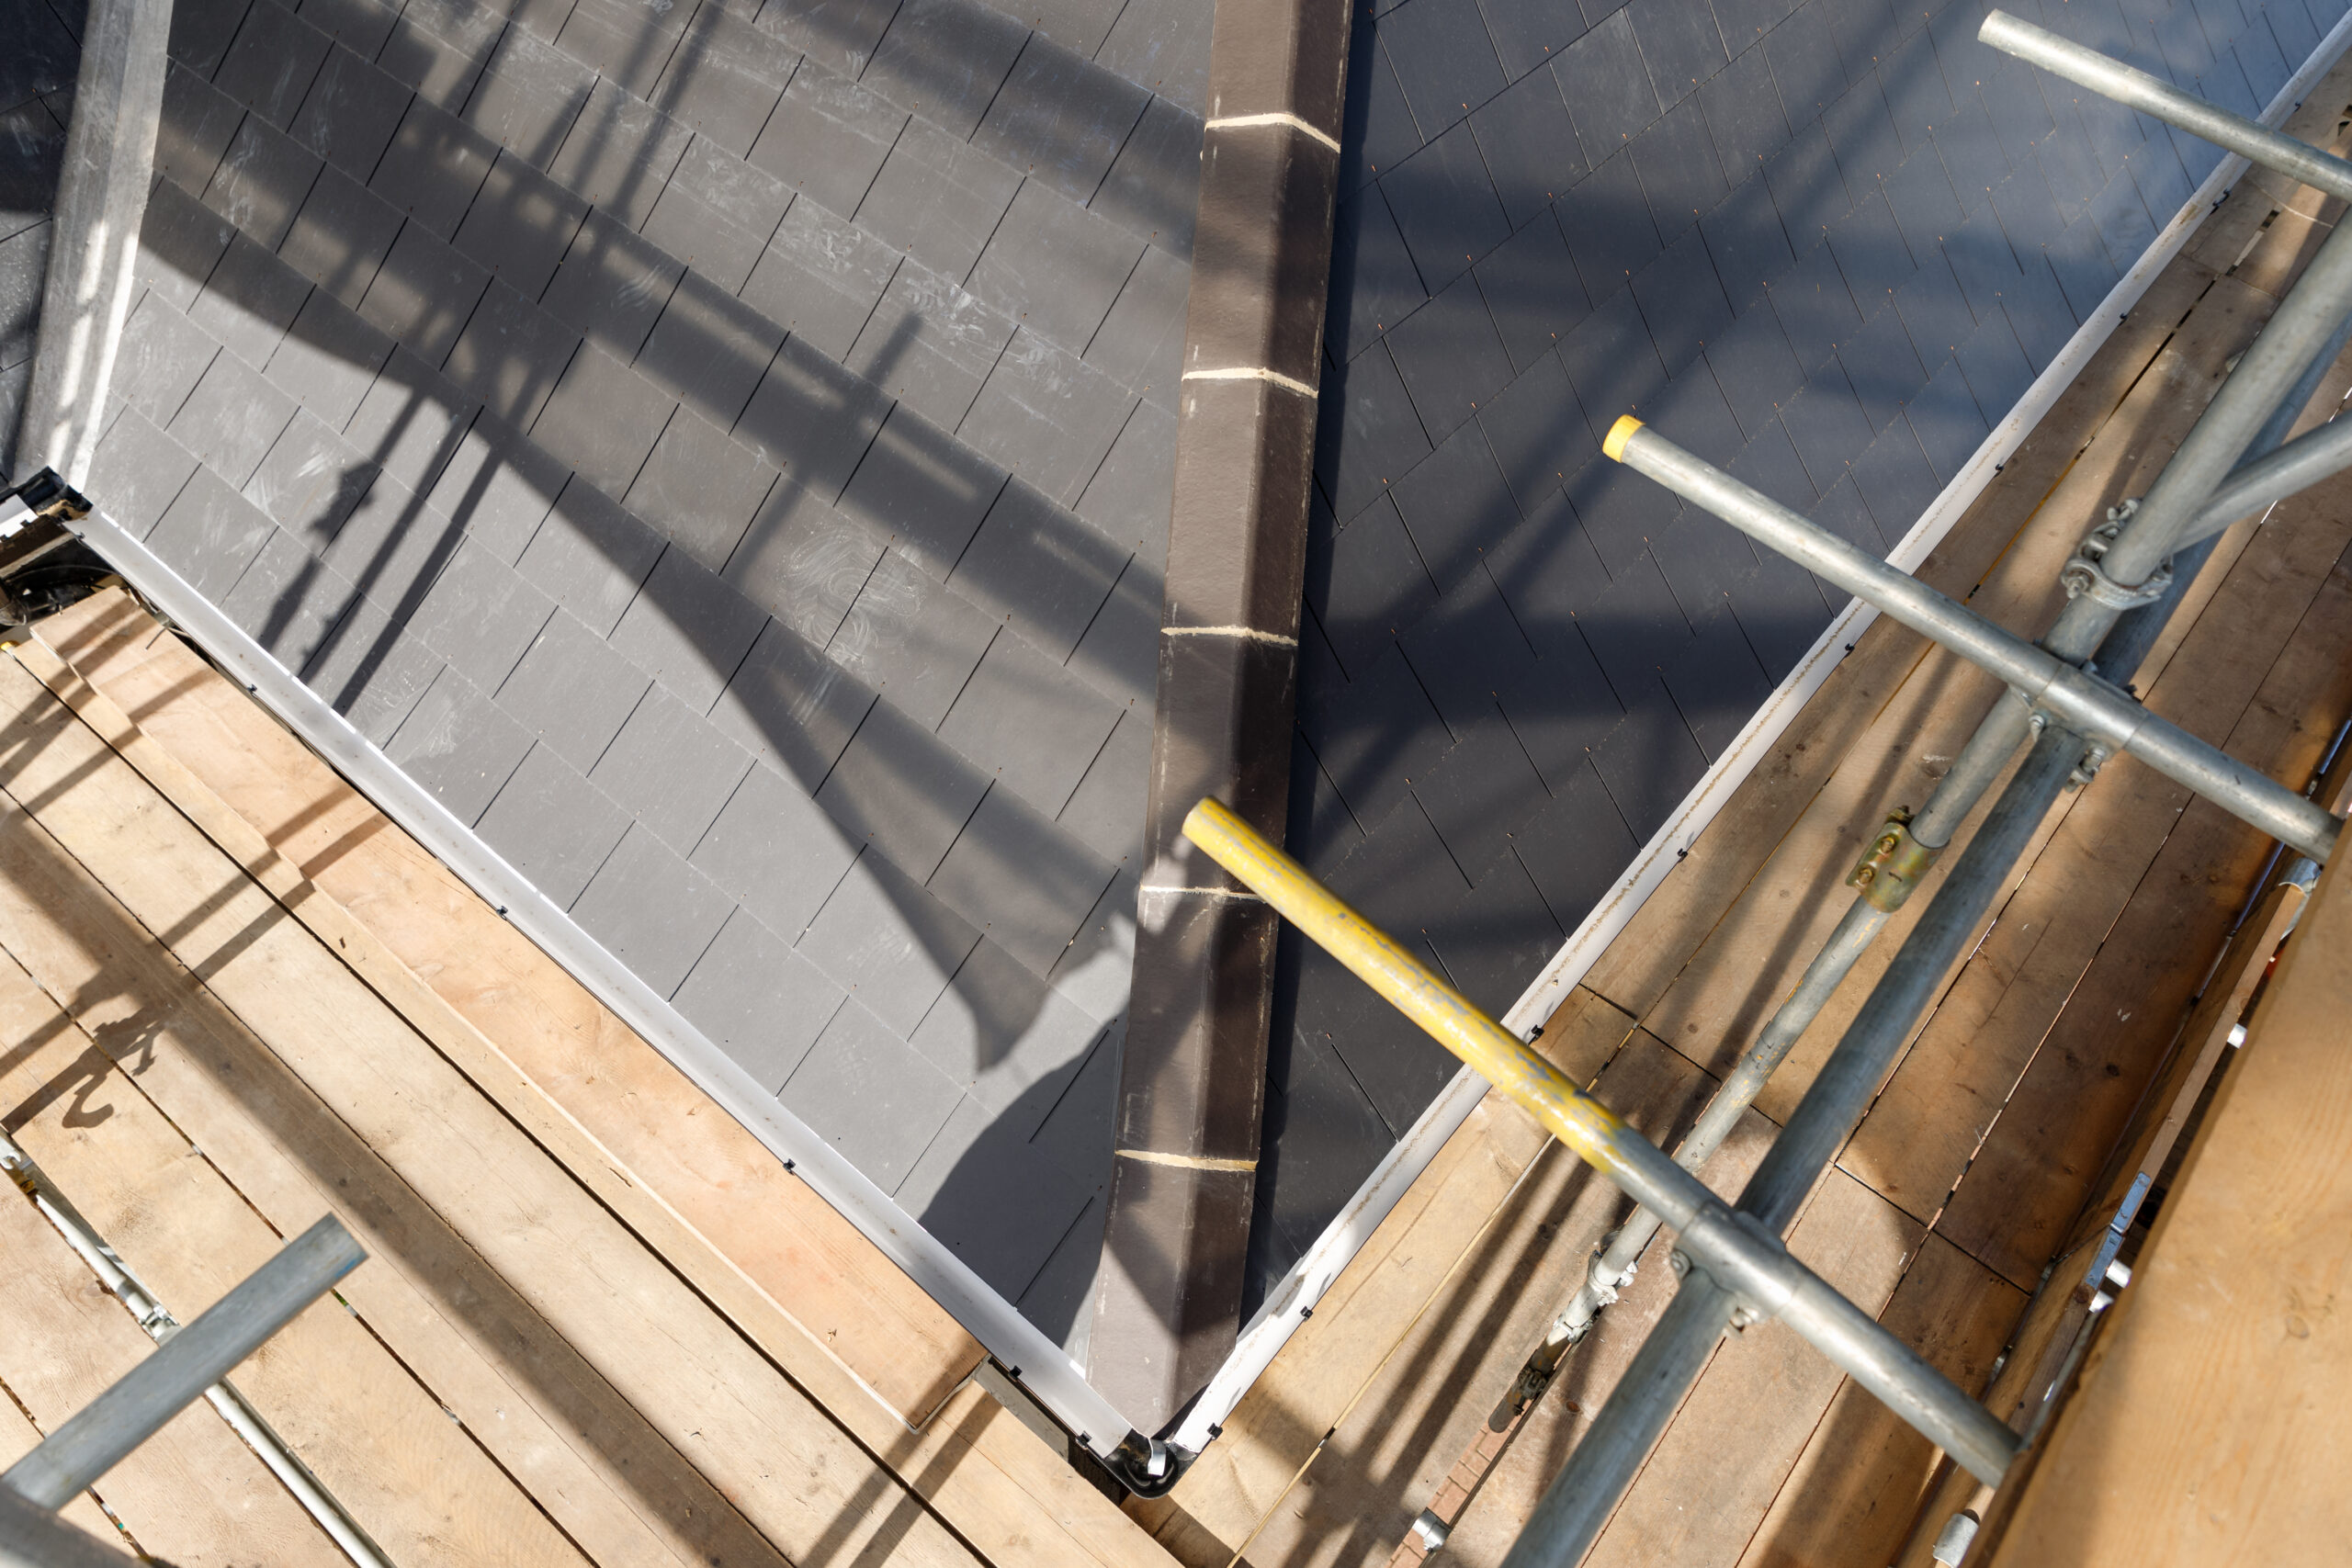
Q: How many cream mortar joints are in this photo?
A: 5